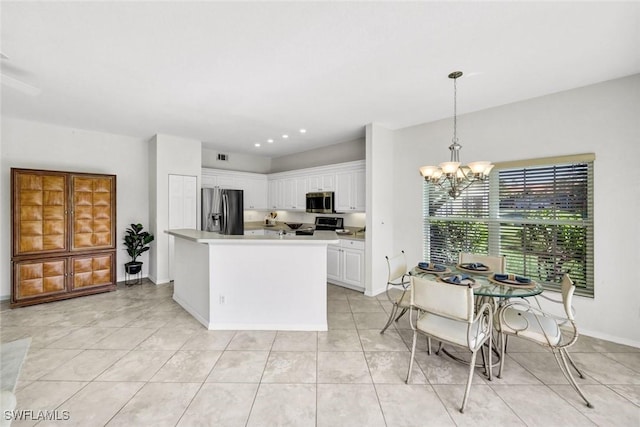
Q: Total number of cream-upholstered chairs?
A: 4